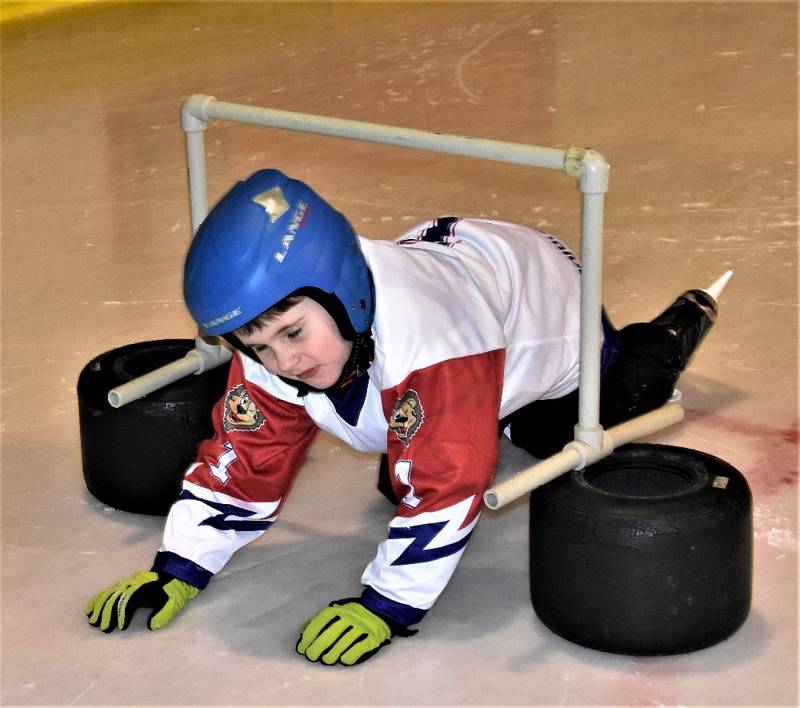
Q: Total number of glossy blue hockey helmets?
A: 1